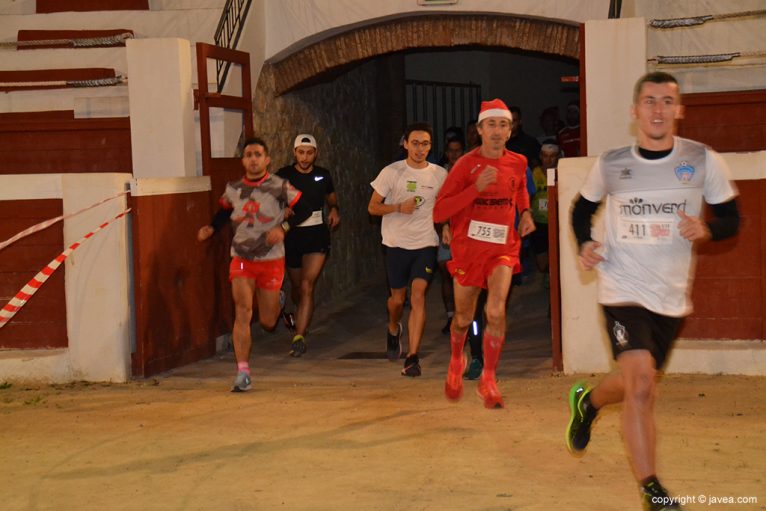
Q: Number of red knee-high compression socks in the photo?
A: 2